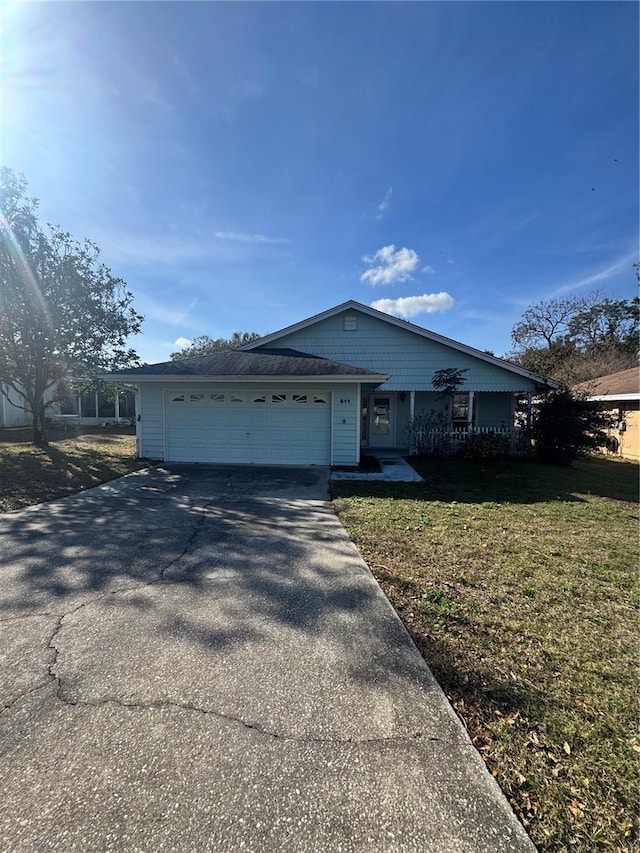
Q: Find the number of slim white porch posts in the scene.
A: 3